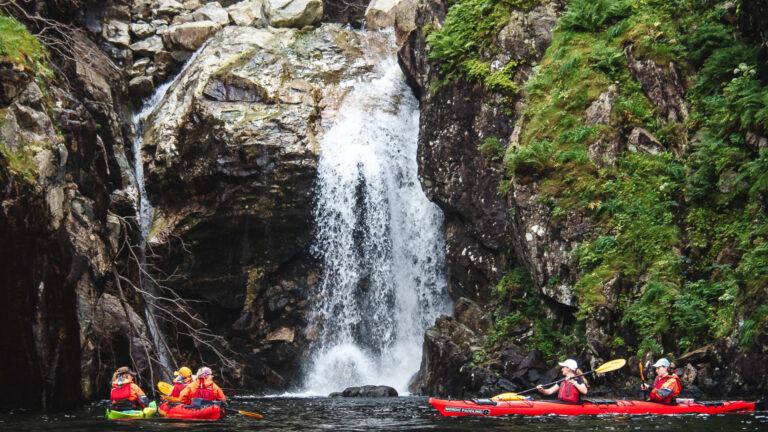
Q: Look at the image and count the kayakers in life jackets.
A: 5